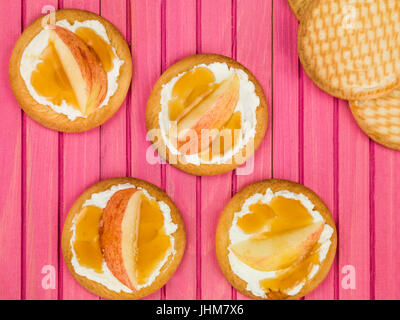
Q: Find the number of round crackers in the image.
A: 7